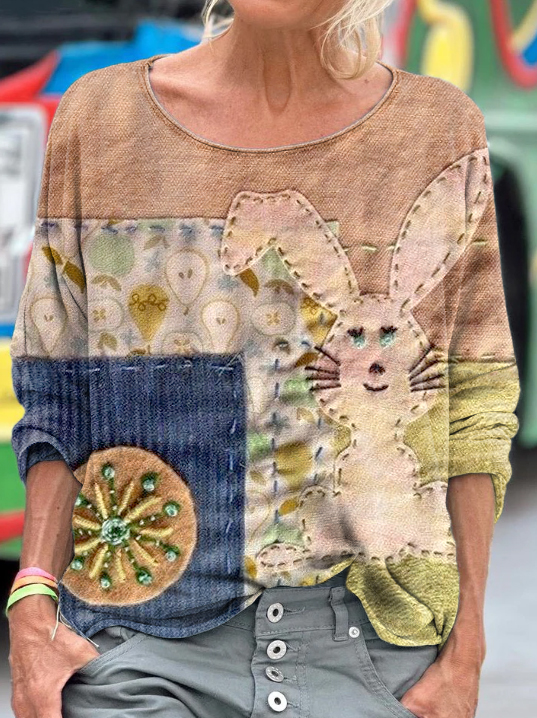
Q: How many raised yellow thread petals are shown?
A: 9